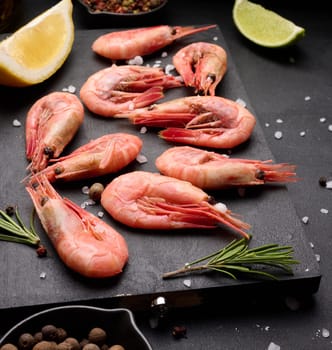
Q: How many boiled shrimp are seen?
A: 9